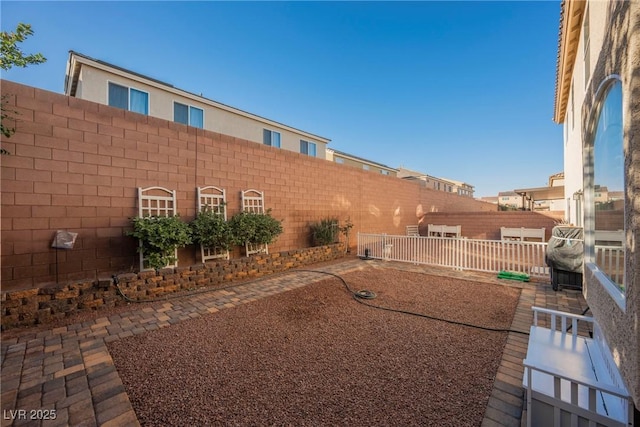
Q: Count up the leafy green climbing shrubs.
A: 3